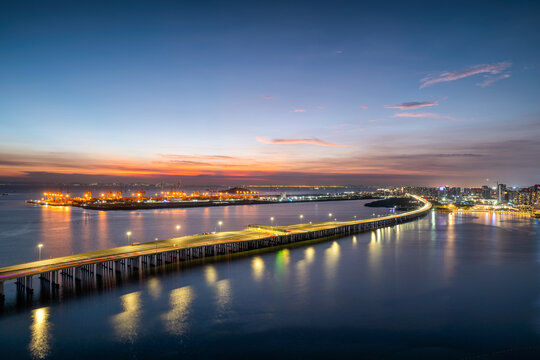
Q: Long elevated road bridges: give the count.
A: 1